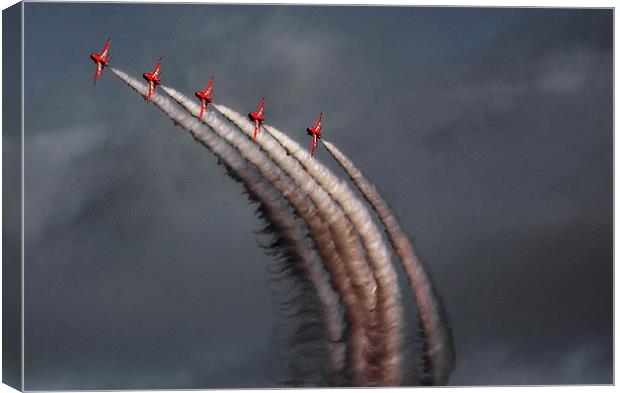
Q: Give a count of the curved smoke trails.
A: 5